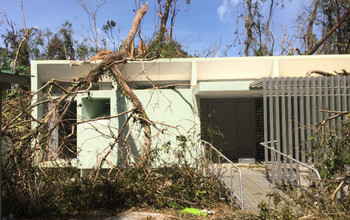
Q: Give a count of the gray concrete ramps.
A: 1